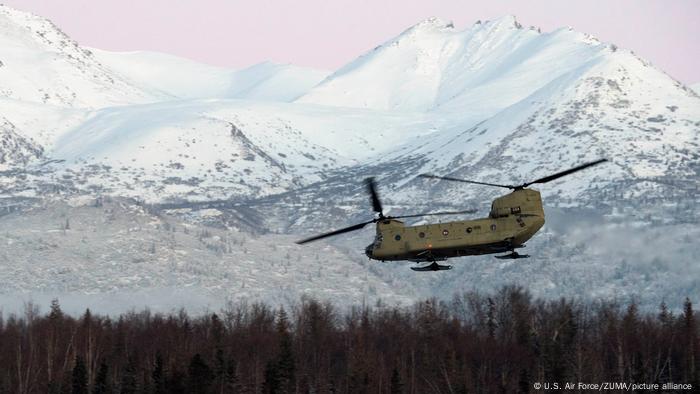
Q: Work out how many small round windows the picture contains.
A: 5